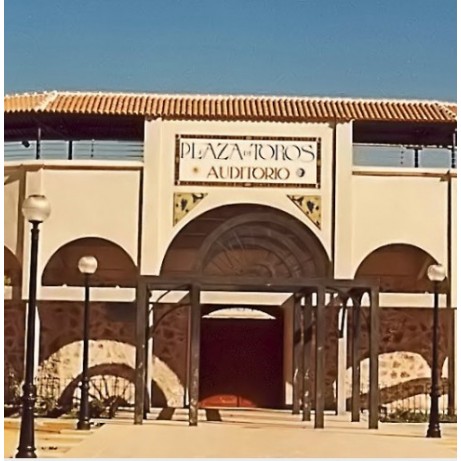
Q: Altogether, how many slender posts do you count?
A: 3